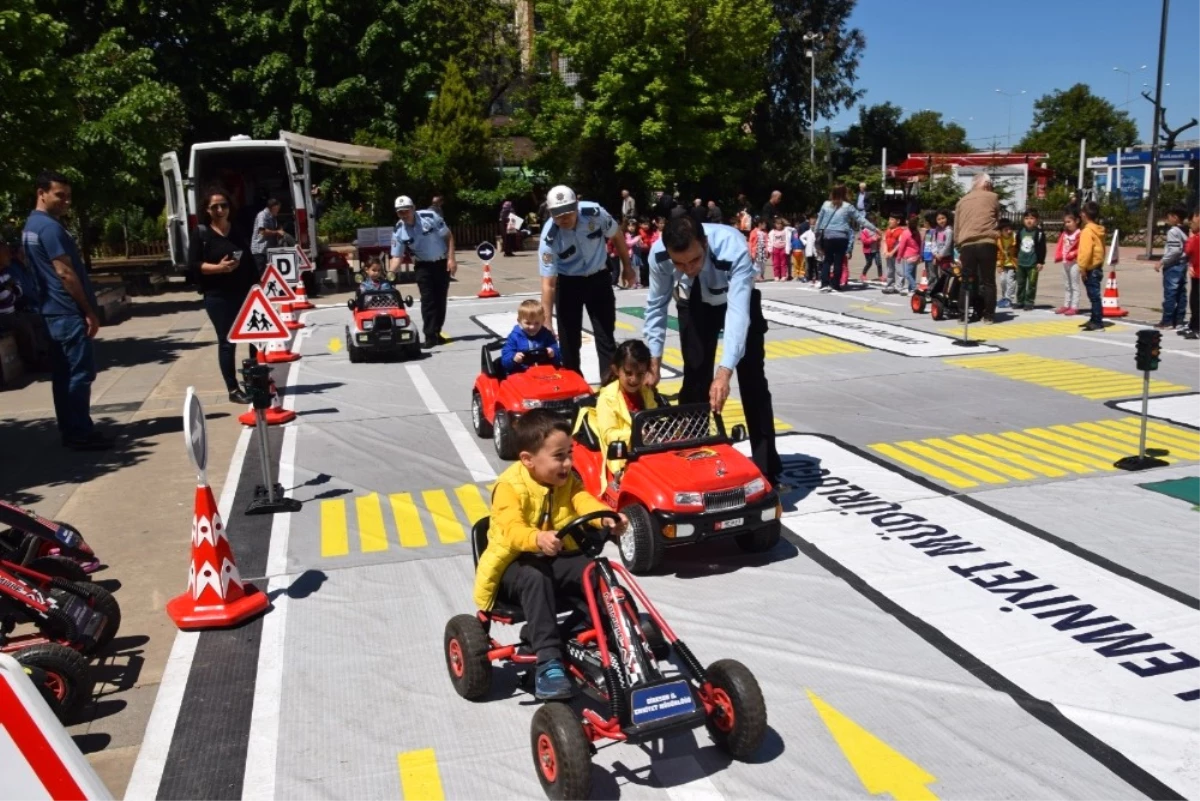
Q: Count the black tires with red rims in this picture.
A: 6